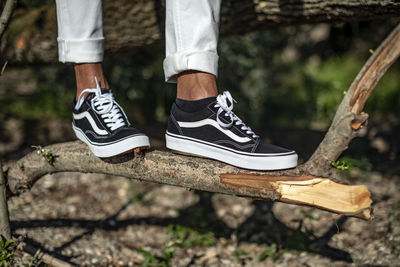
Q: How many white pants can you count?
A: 1